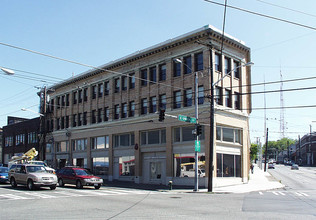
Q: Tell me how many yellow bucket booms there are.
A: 1